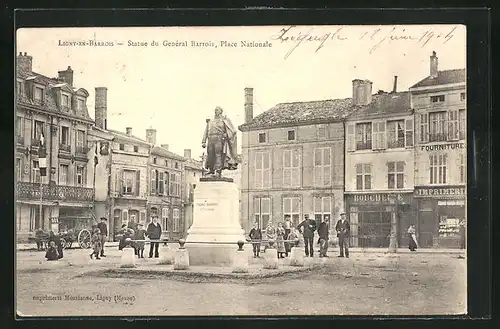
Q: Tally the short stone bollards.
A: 6